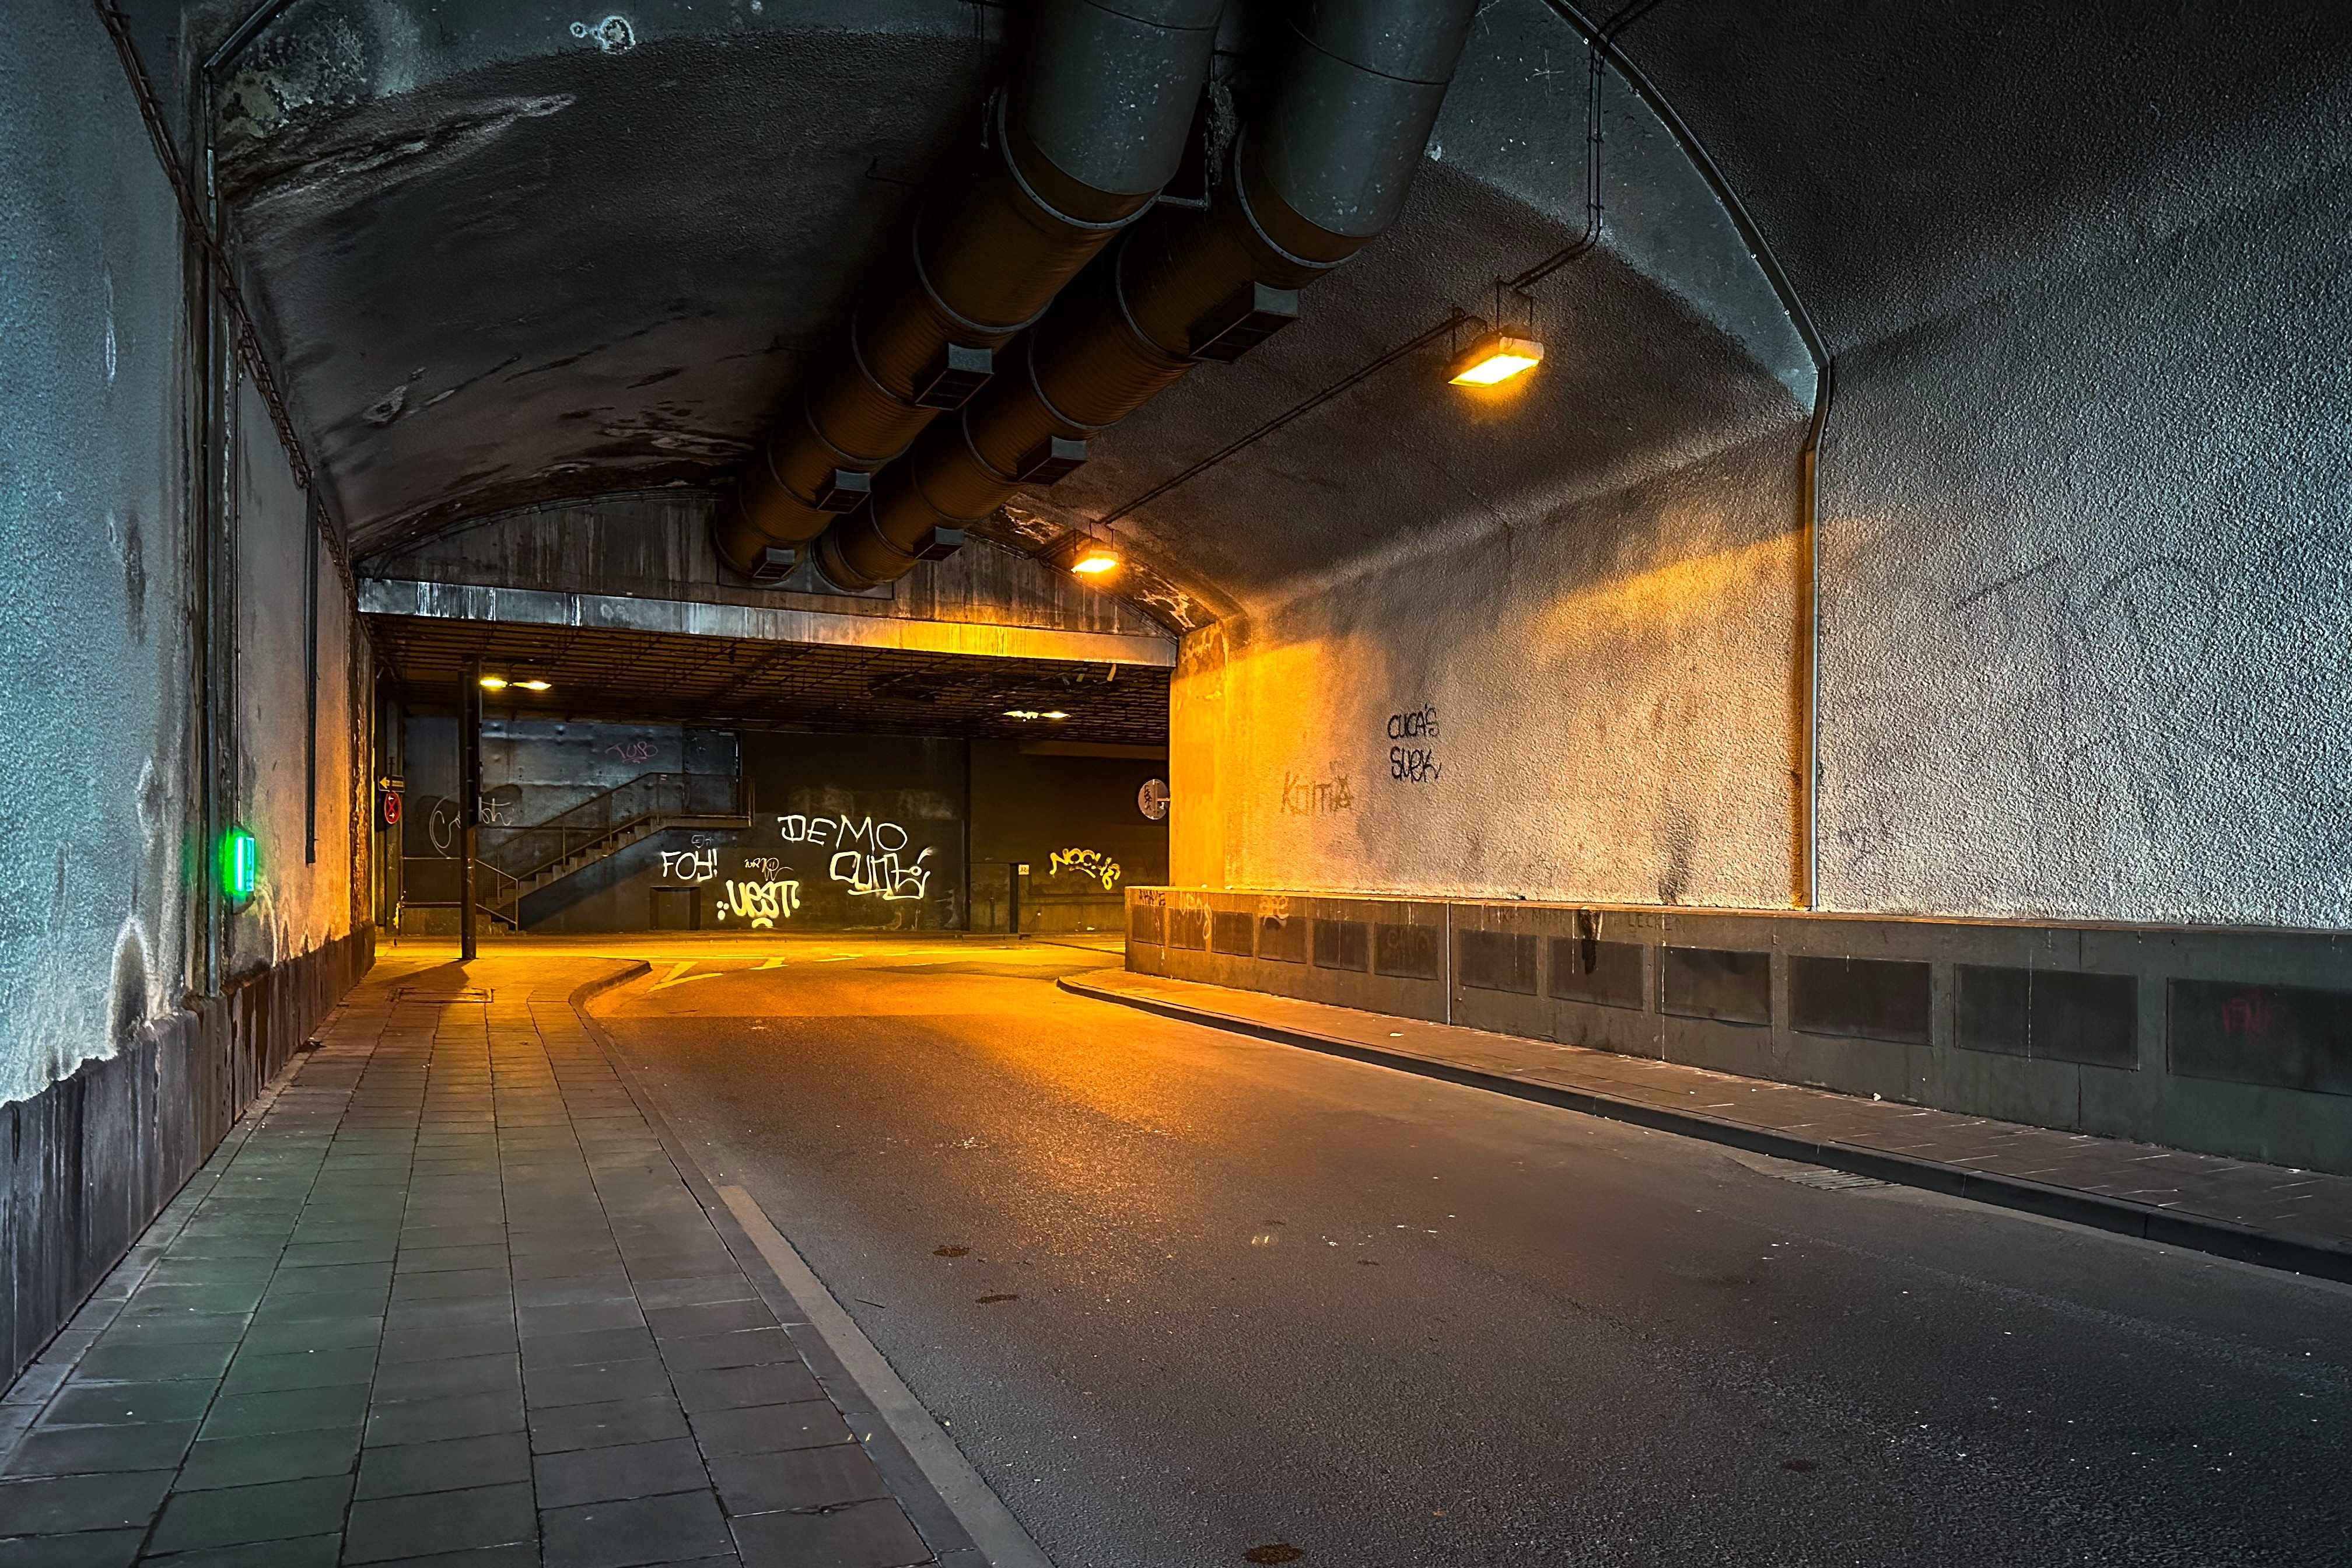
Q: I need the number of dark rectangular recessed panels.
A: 12